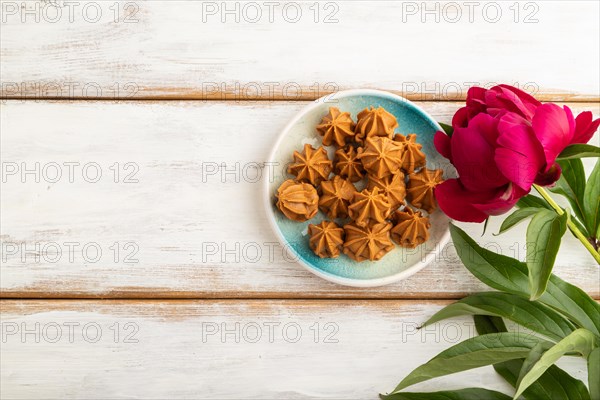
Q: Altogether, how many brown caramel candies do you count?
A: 14